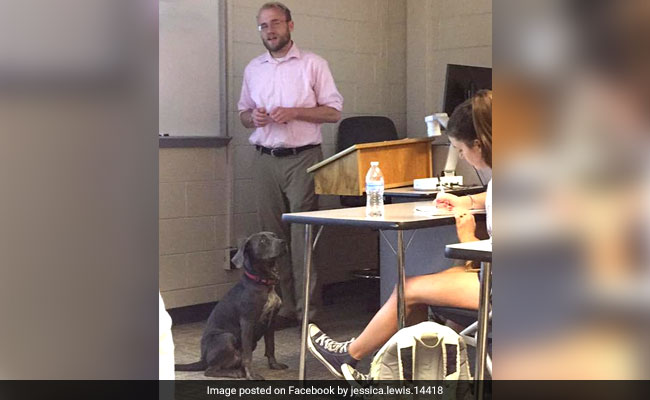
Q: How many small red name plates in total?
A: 0